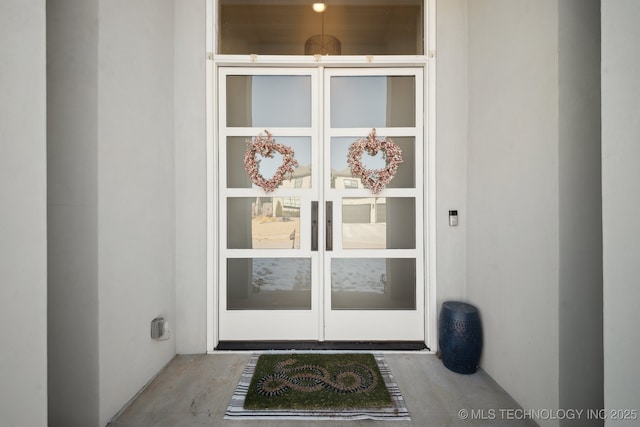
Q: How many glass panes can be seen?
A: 9